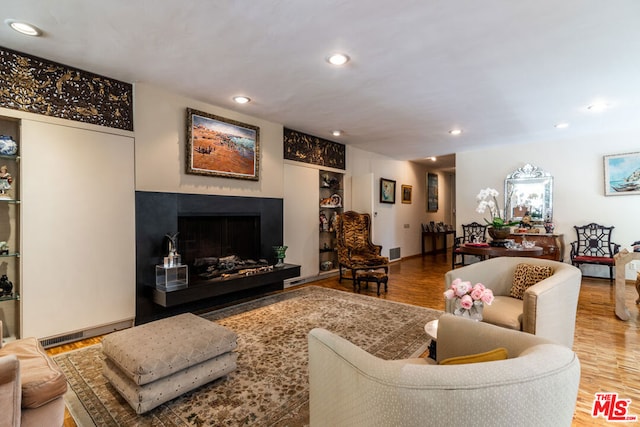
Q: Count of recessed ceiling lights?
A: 8